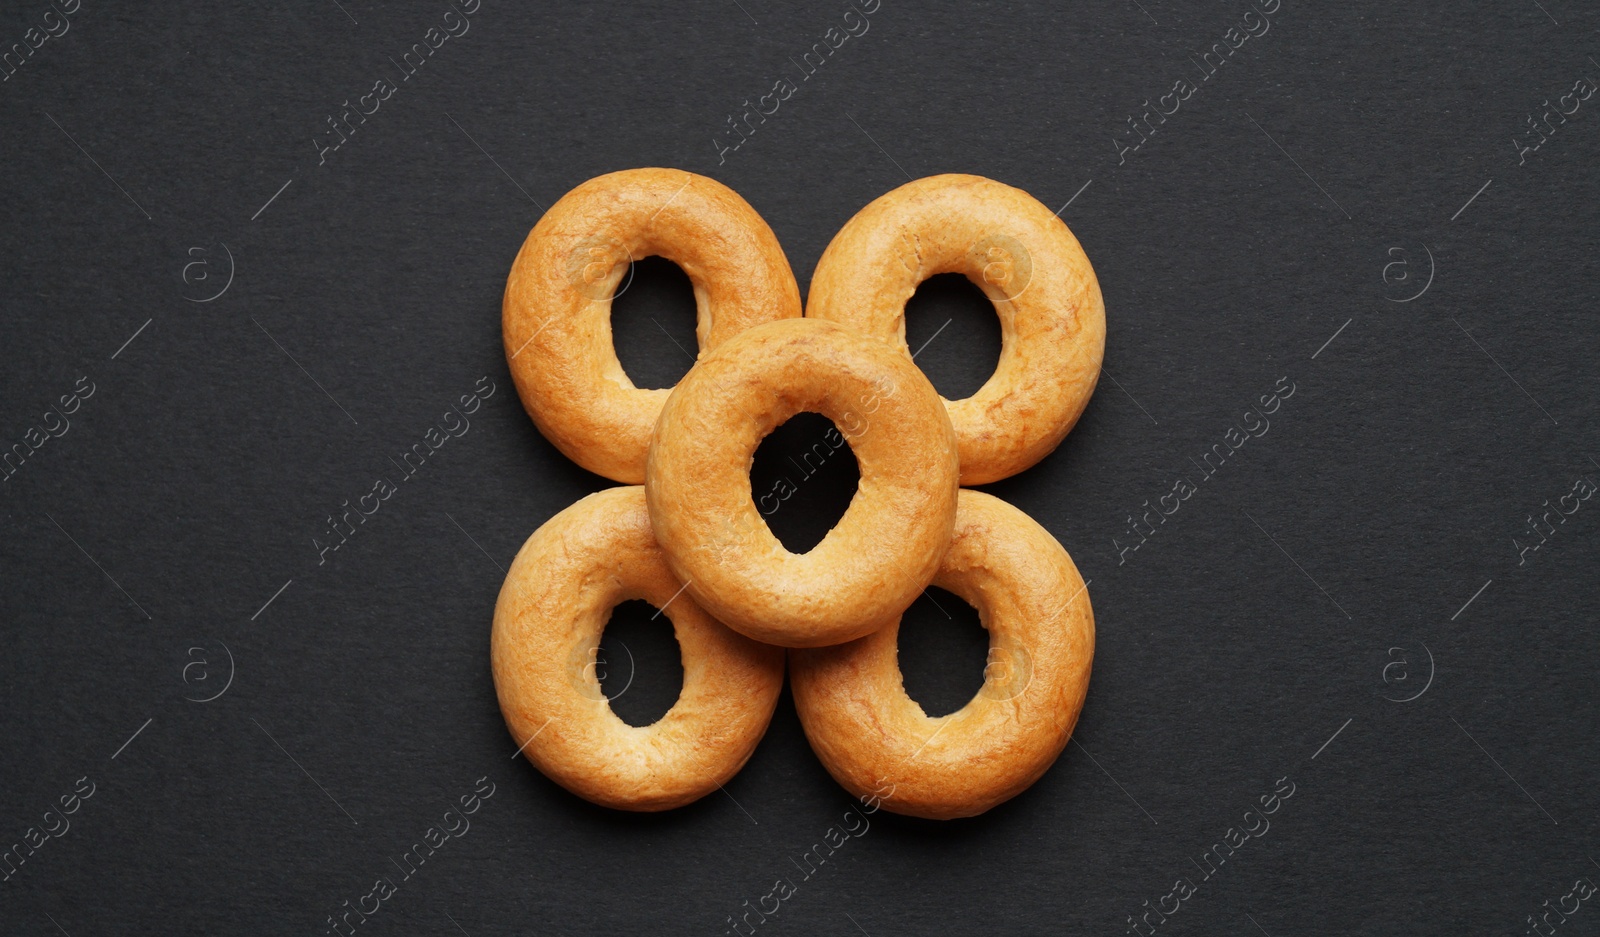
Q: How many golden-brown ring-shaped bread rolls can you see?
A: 5